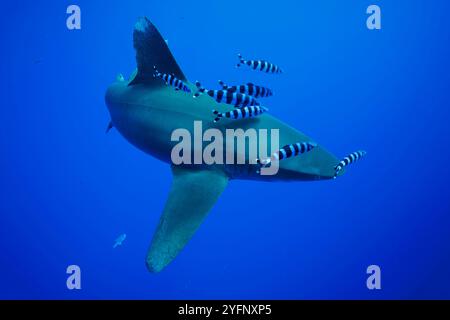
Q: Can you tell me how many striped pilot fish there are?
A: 7